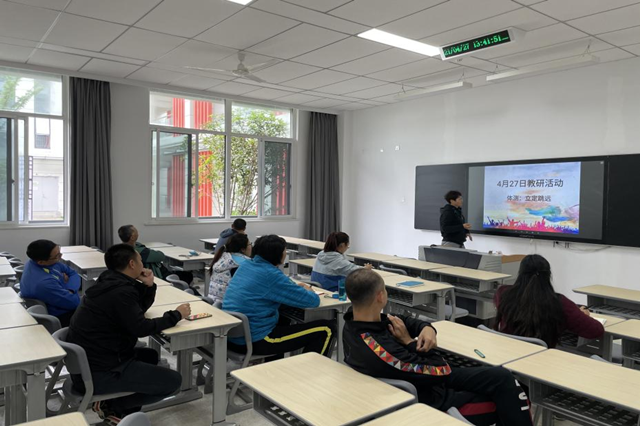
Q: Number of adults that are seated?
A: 9